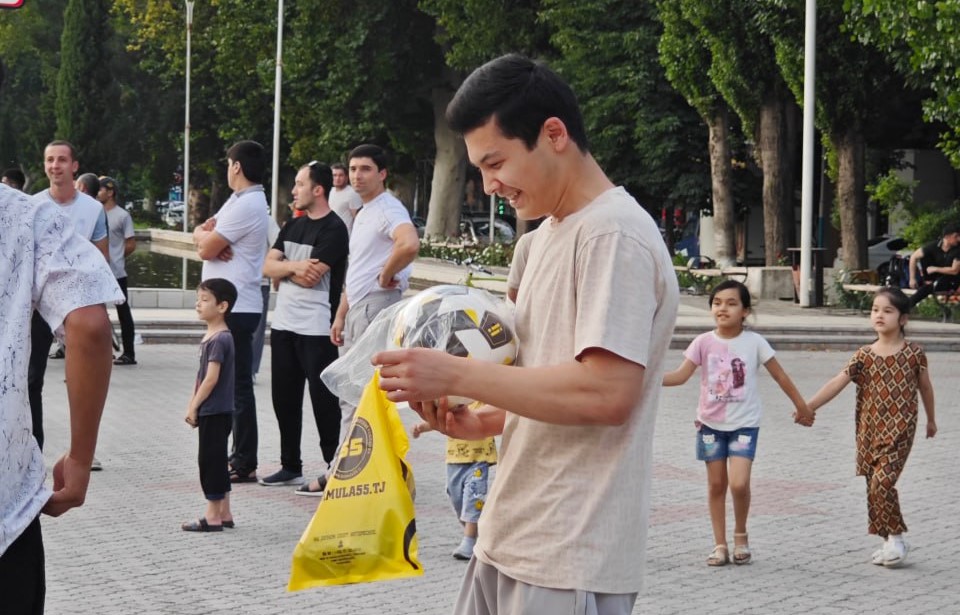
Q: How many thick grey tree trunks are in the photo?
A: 4